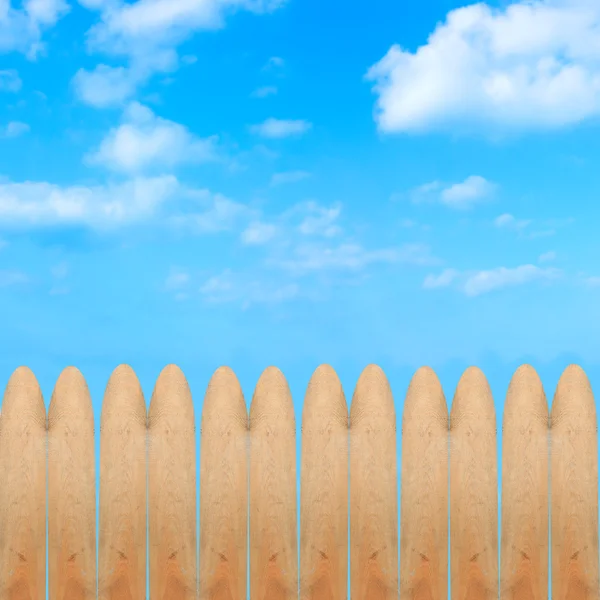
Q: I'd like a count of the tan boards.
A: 12